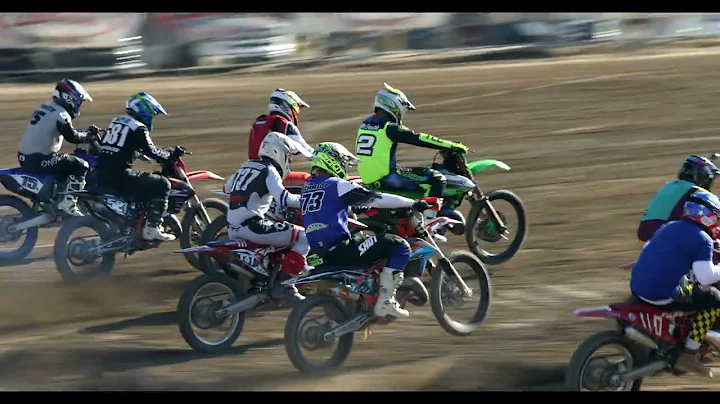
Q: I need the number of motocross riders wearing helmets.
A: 8